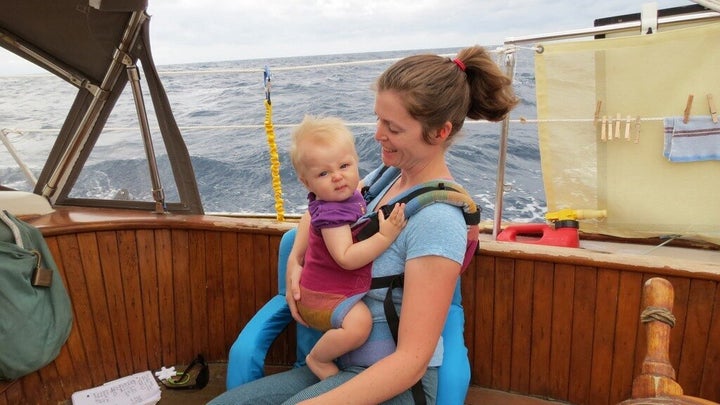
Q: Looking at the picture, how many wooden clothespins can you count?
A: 8